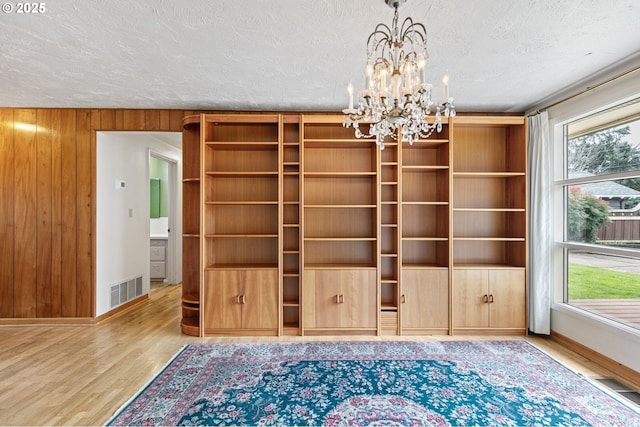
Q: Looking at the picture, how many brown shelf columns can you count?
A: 7